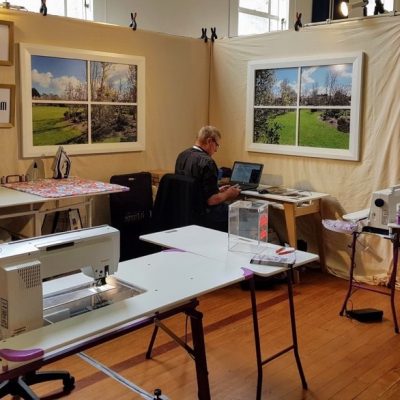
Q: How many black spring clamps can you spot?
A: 5